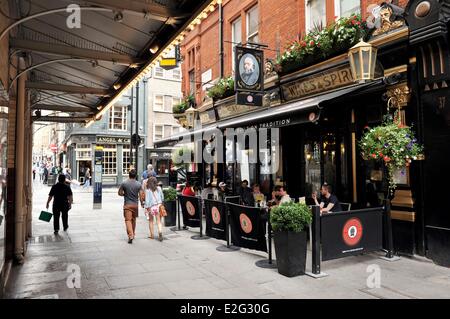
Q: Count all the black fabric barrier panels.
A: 4